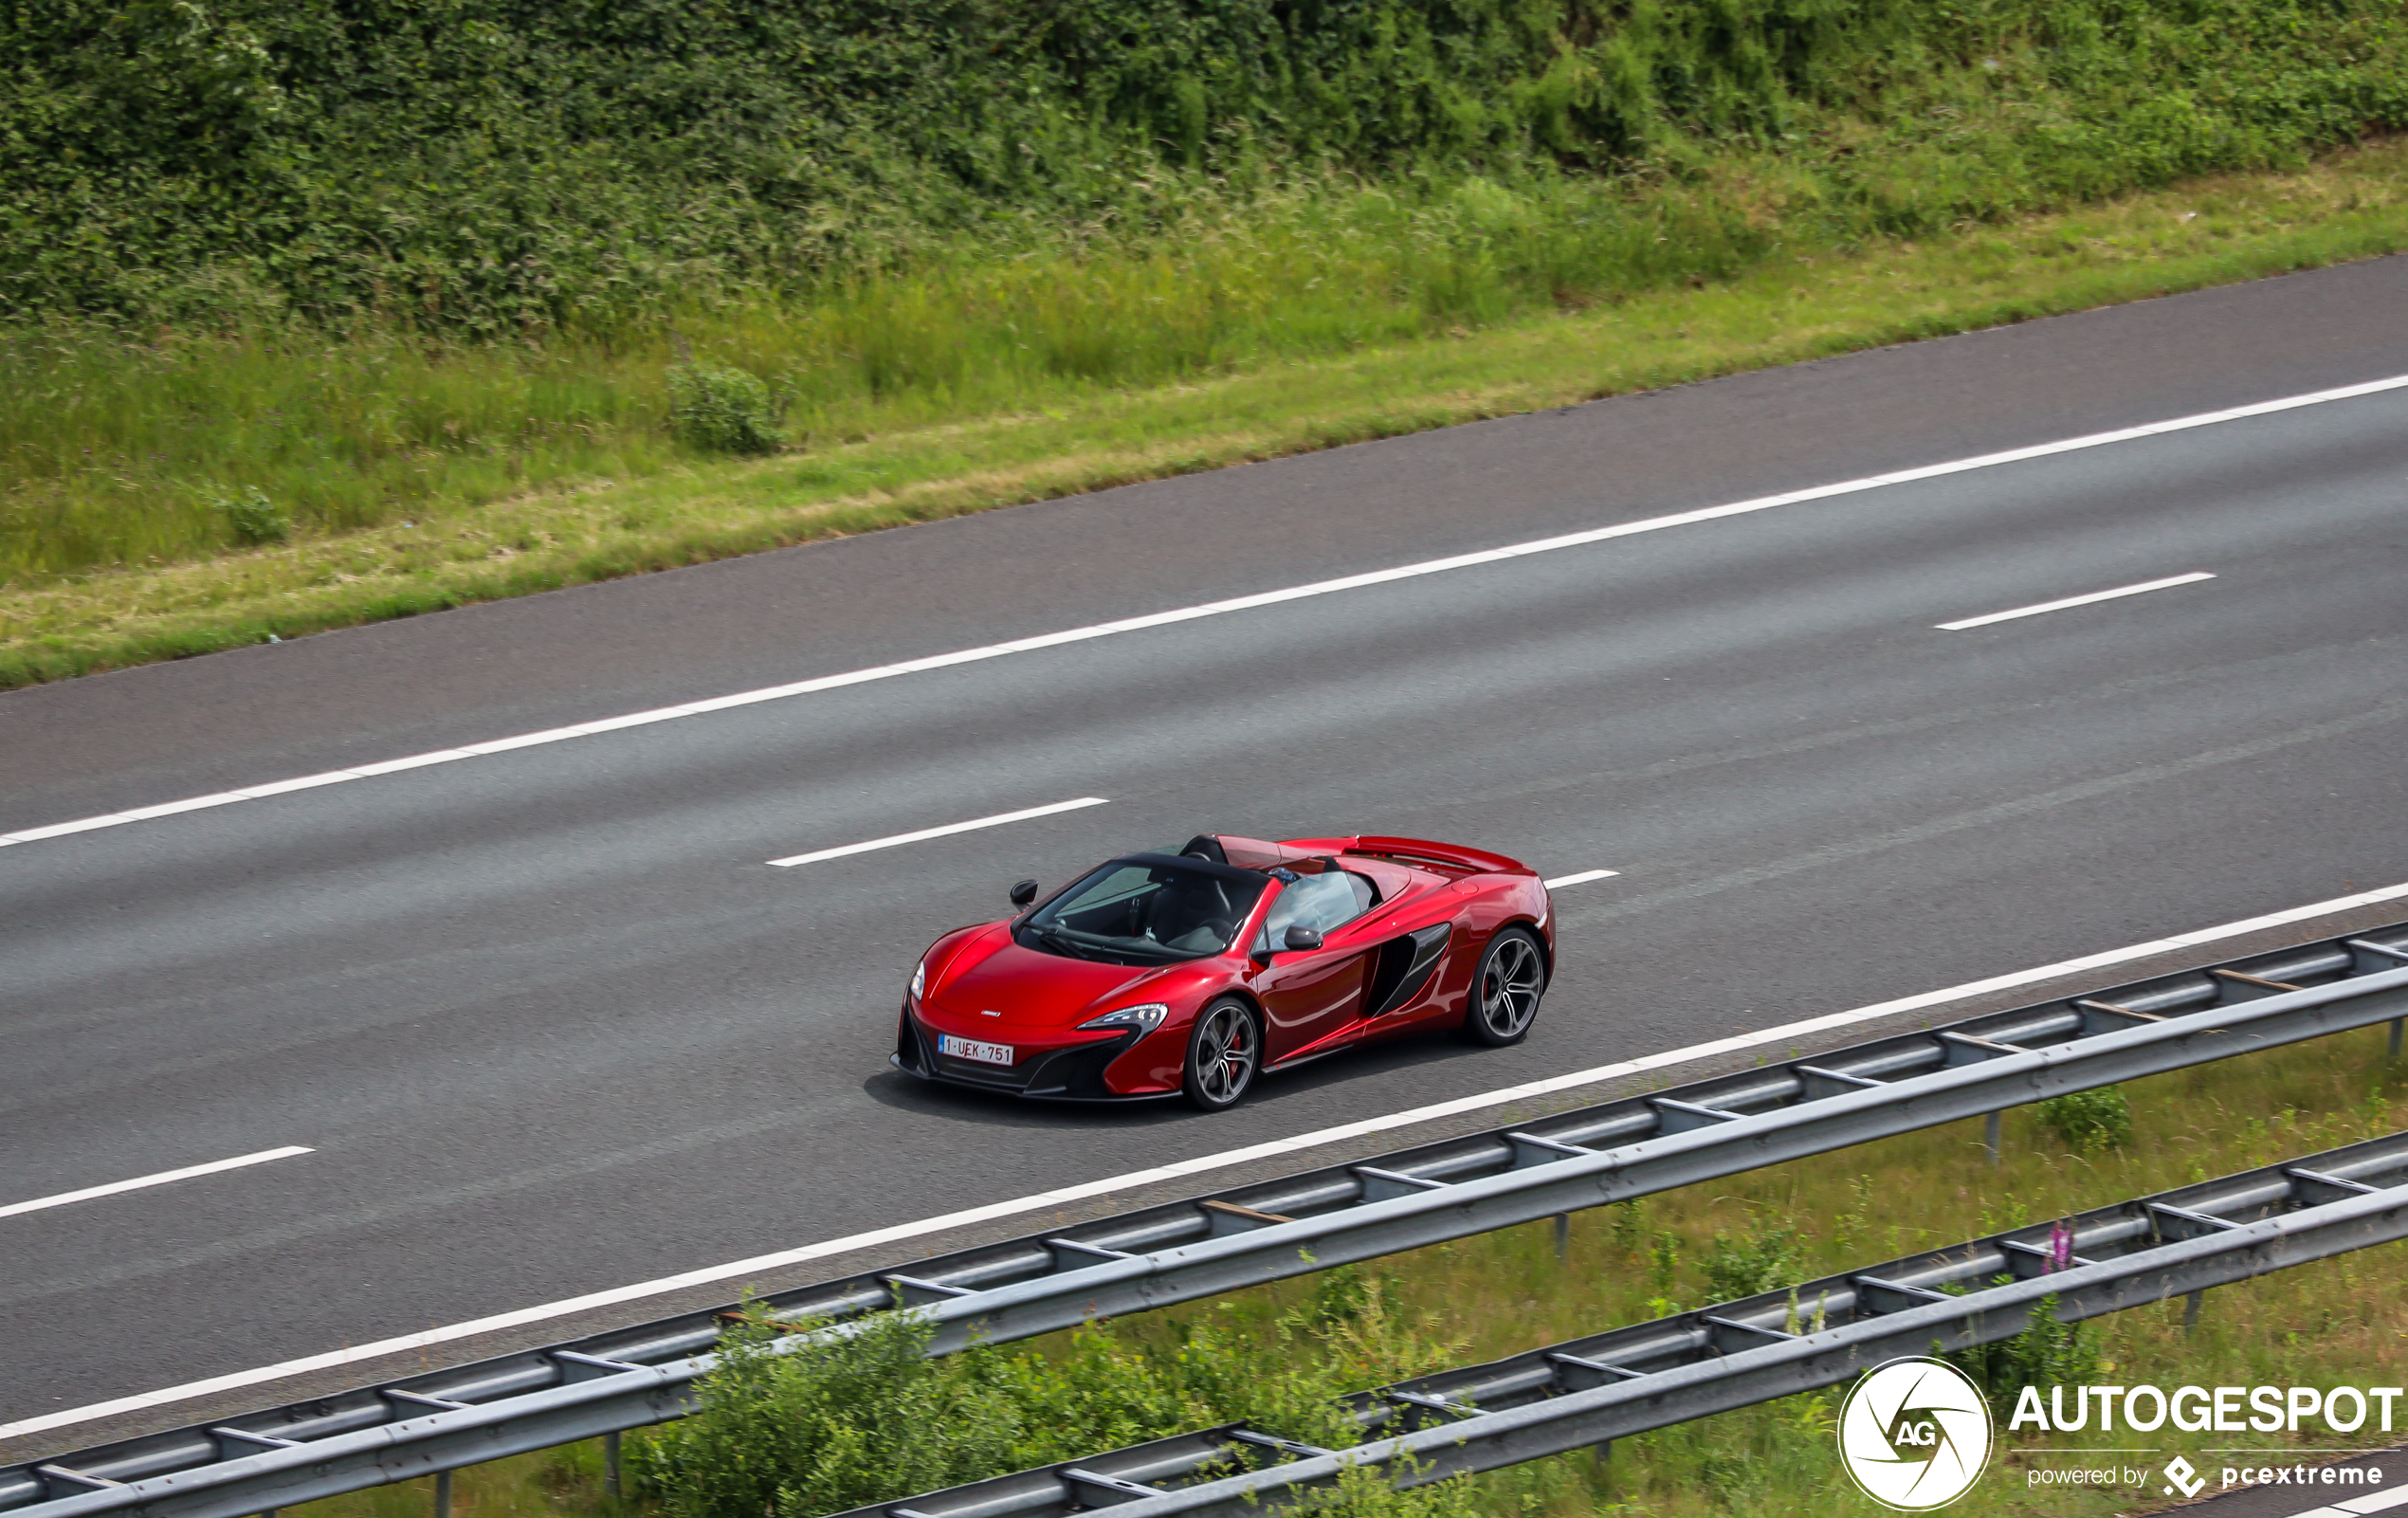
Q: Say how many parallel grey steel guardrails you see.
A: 2